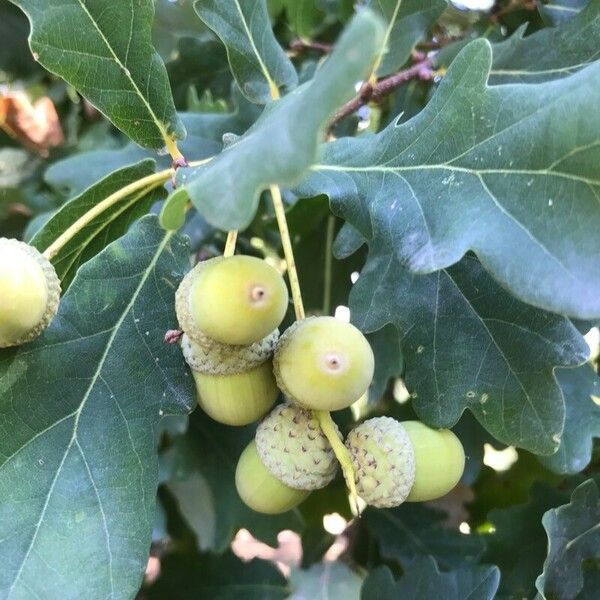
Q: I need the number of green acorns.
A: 6